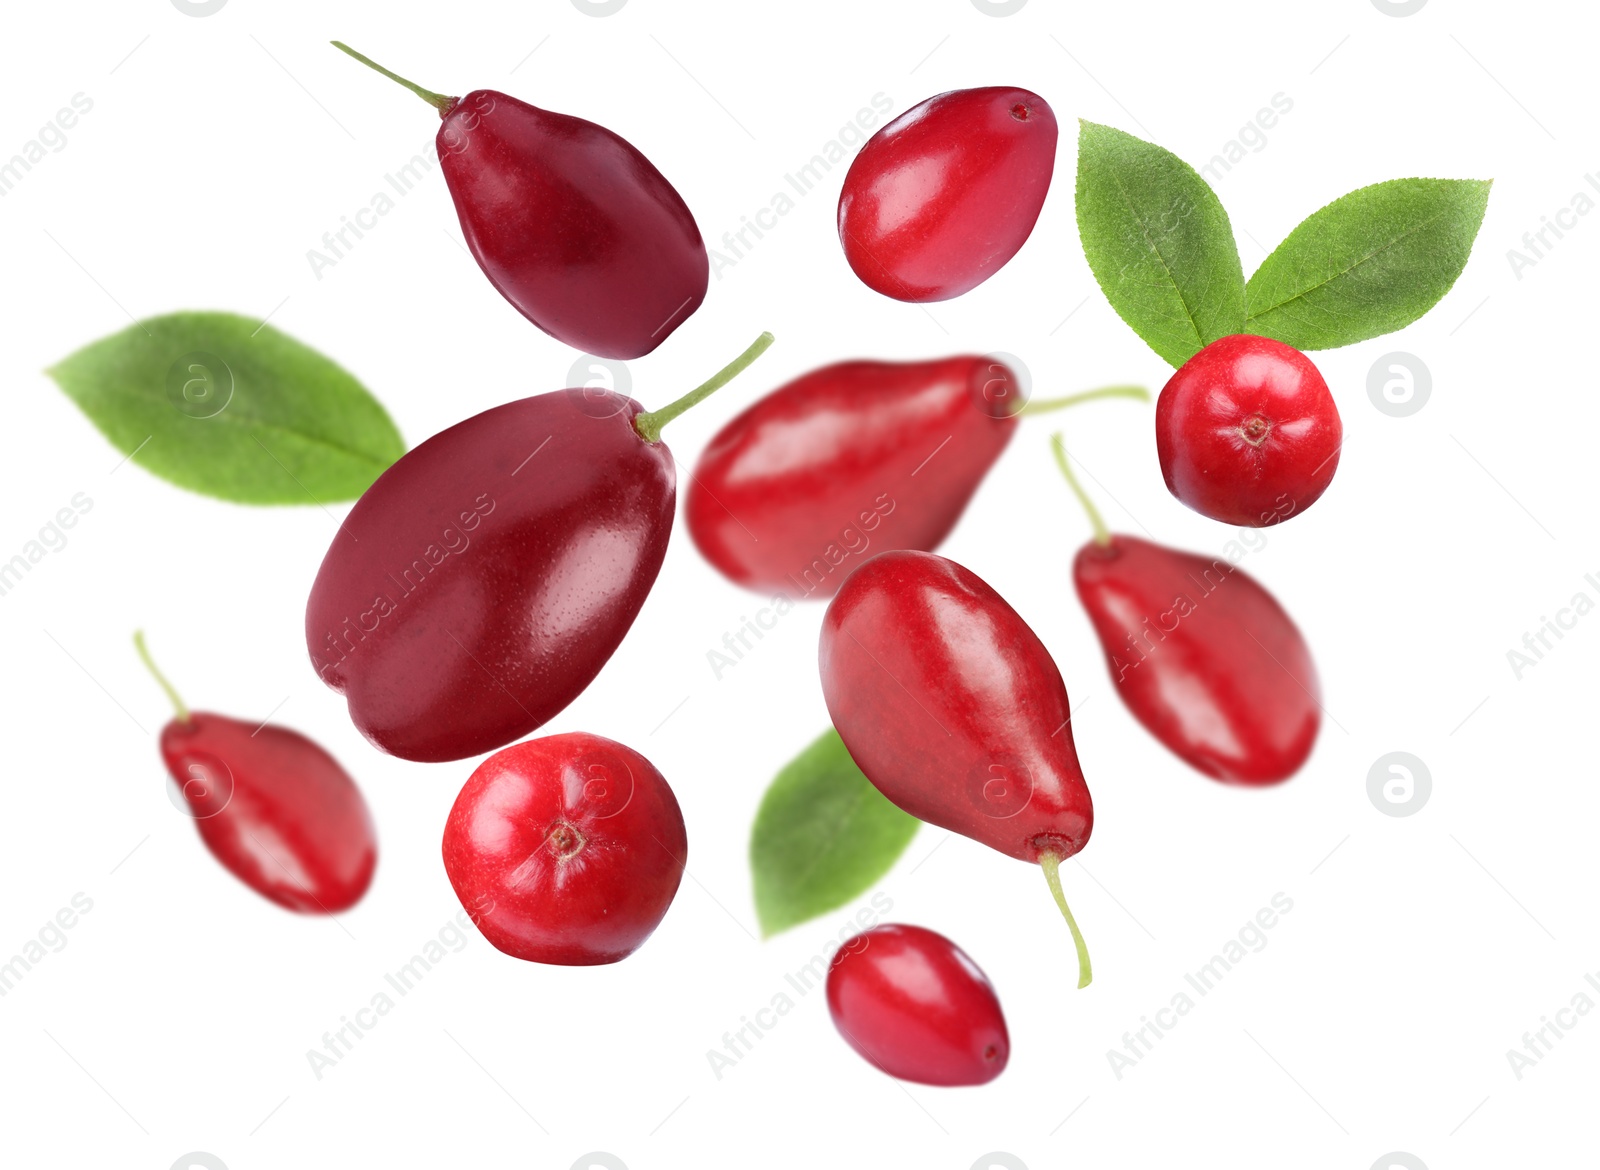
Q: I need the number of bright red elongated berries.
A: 6